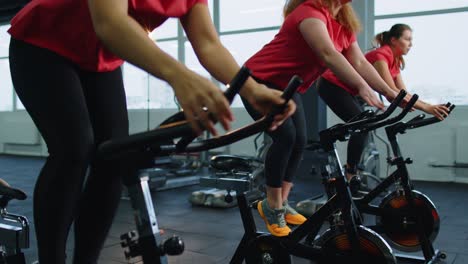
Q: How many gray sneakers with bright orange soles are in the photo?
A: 2